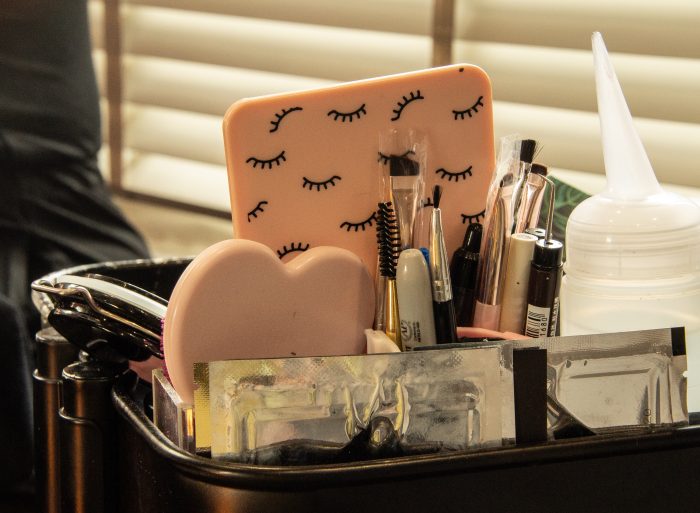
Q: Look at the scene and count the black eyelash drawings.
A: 13